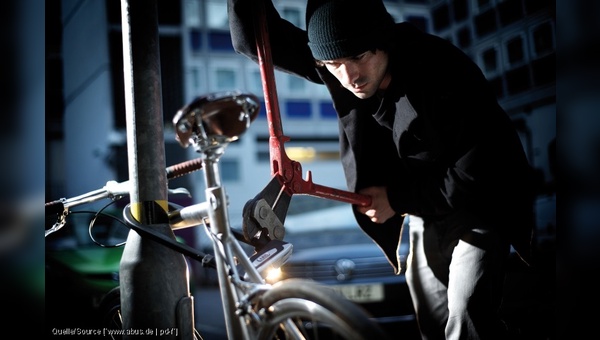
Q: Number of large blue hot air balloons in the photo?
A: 0